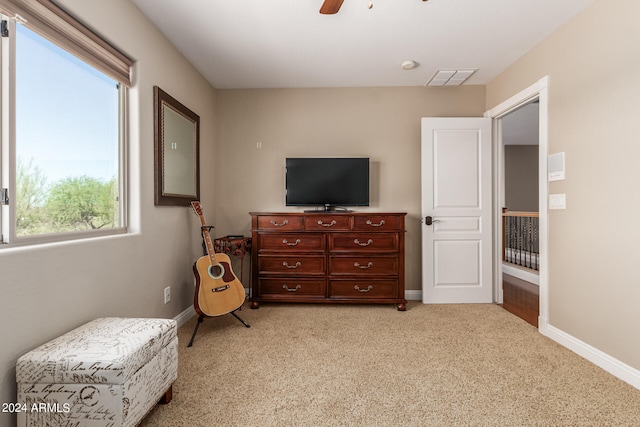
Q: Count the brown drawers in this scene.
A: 9